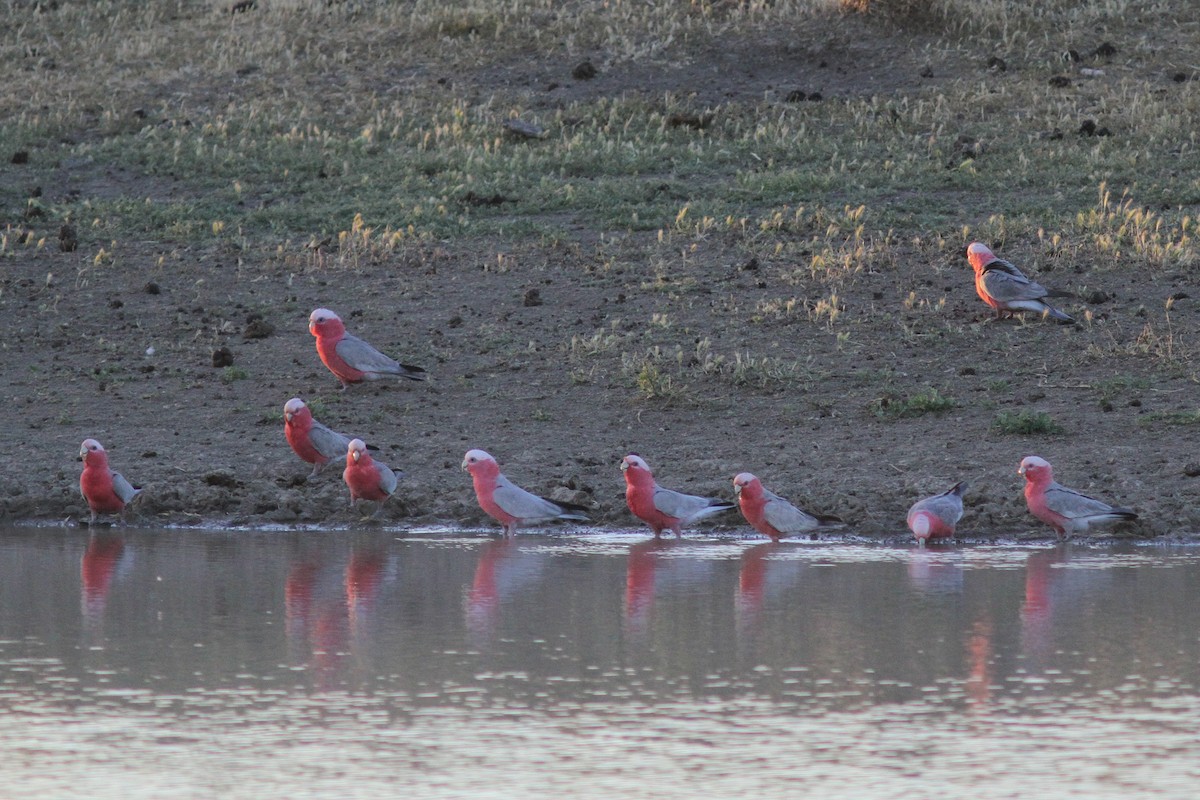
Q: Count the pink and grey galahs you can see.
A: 10